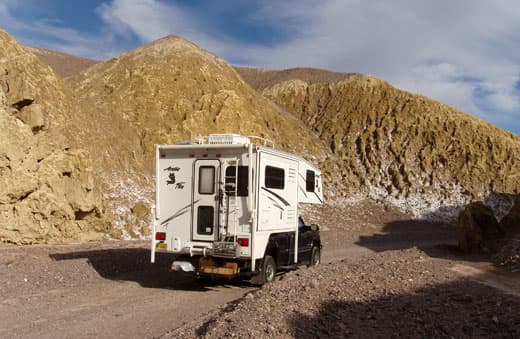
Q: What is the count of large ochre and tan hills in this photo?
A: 3